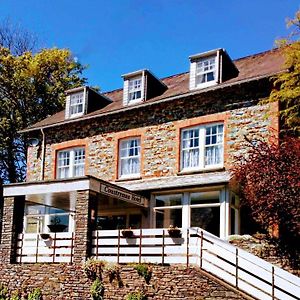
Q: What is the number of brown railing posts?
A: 12